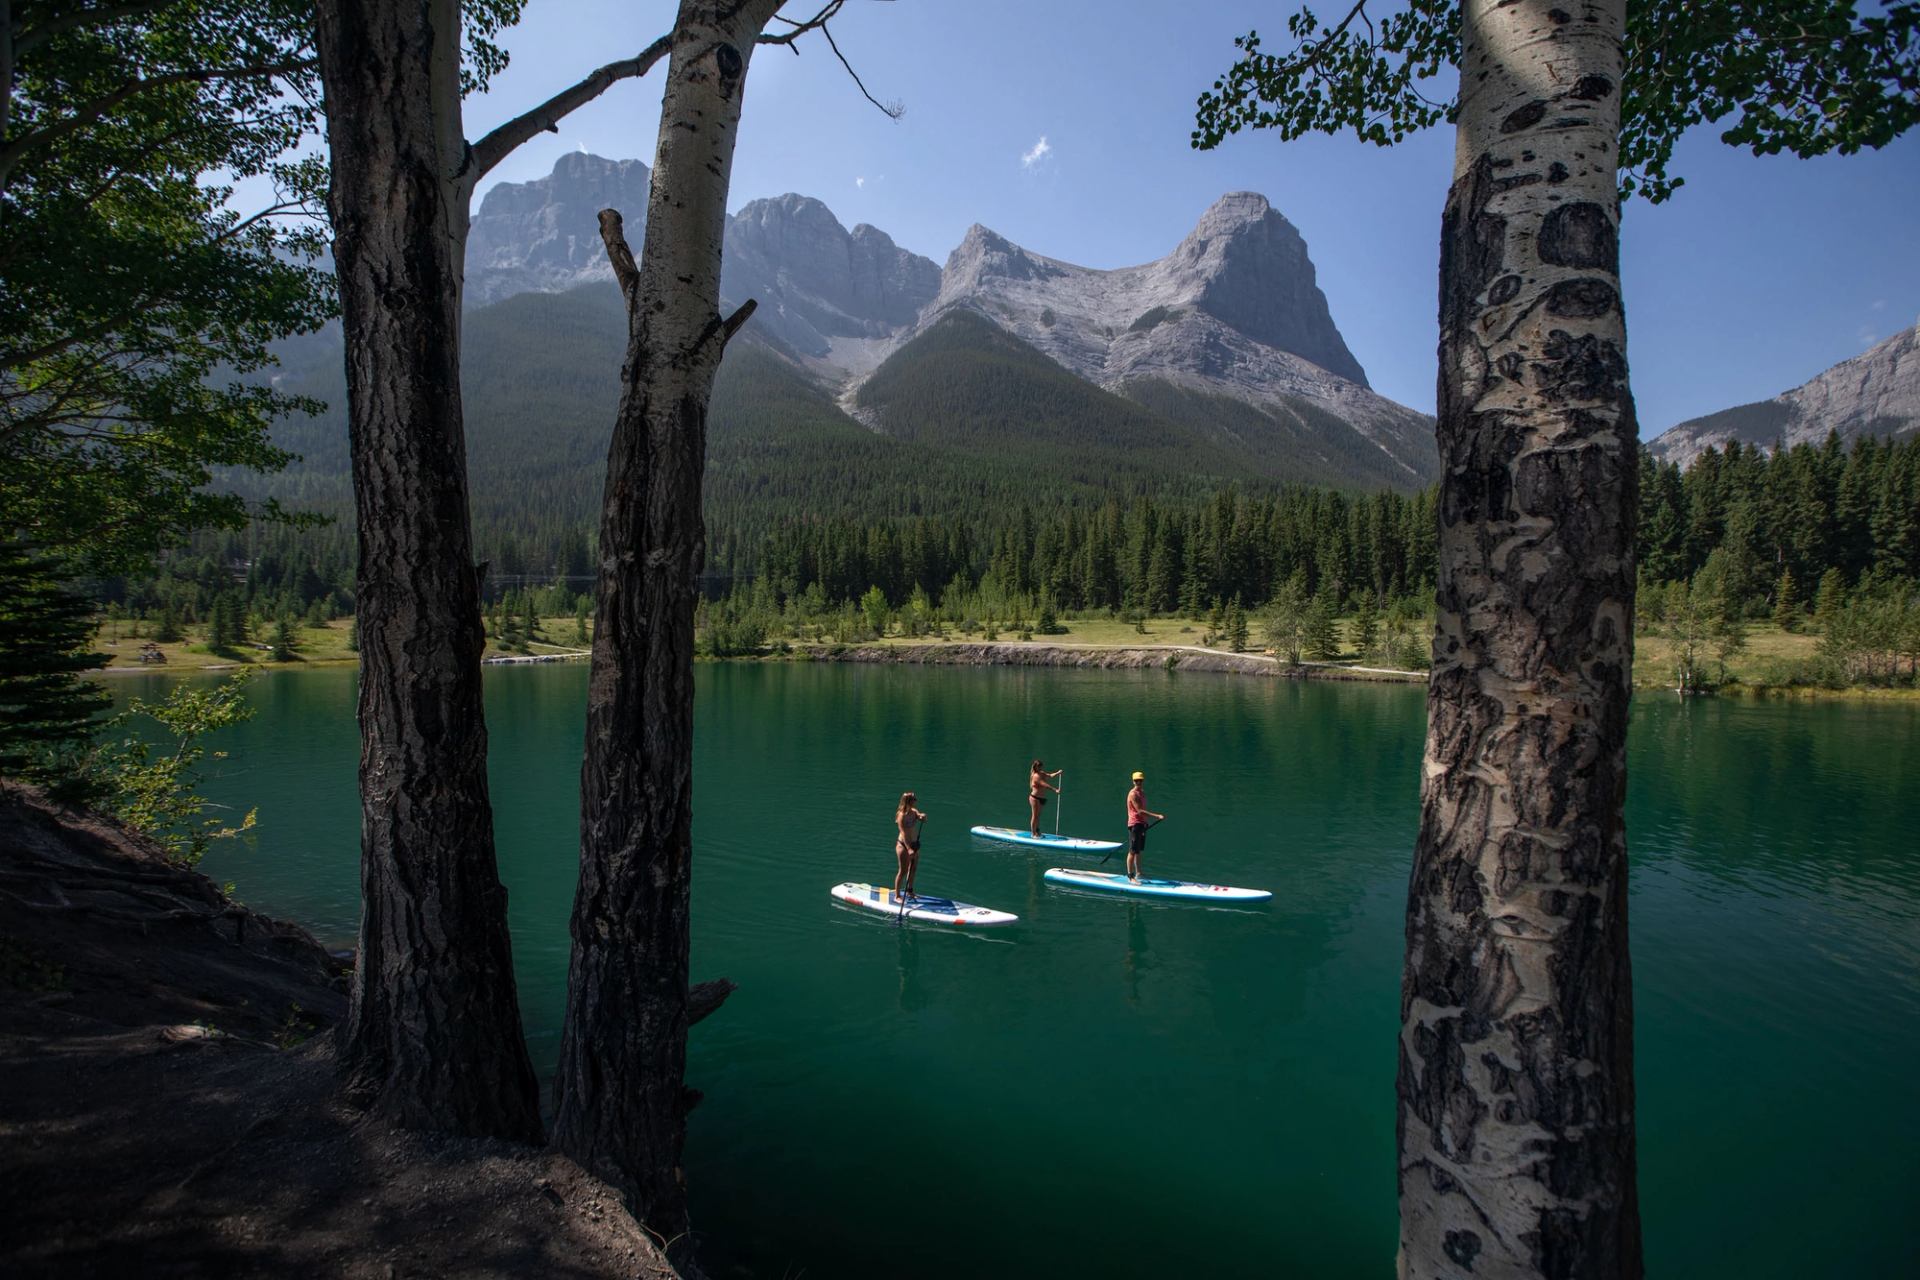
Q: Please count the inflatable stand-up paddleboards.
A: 3